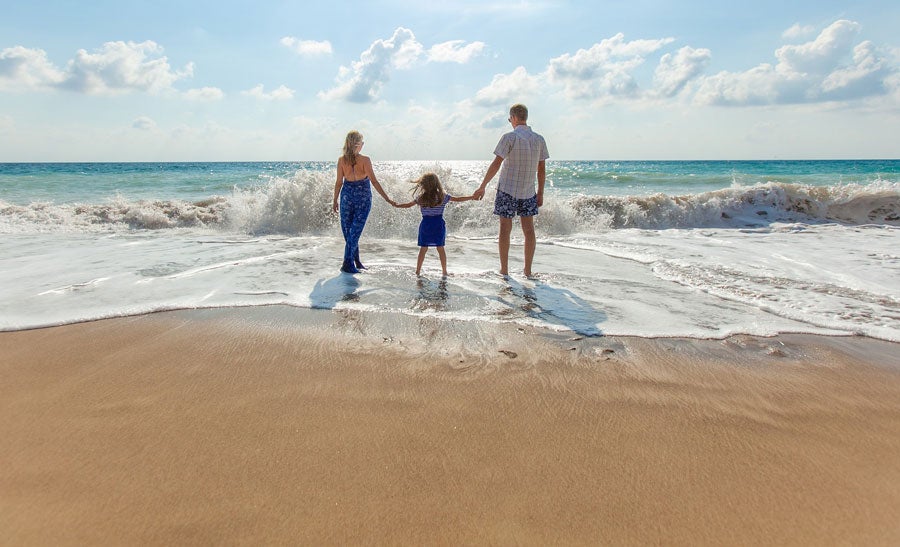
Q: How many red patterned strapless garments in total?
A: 0